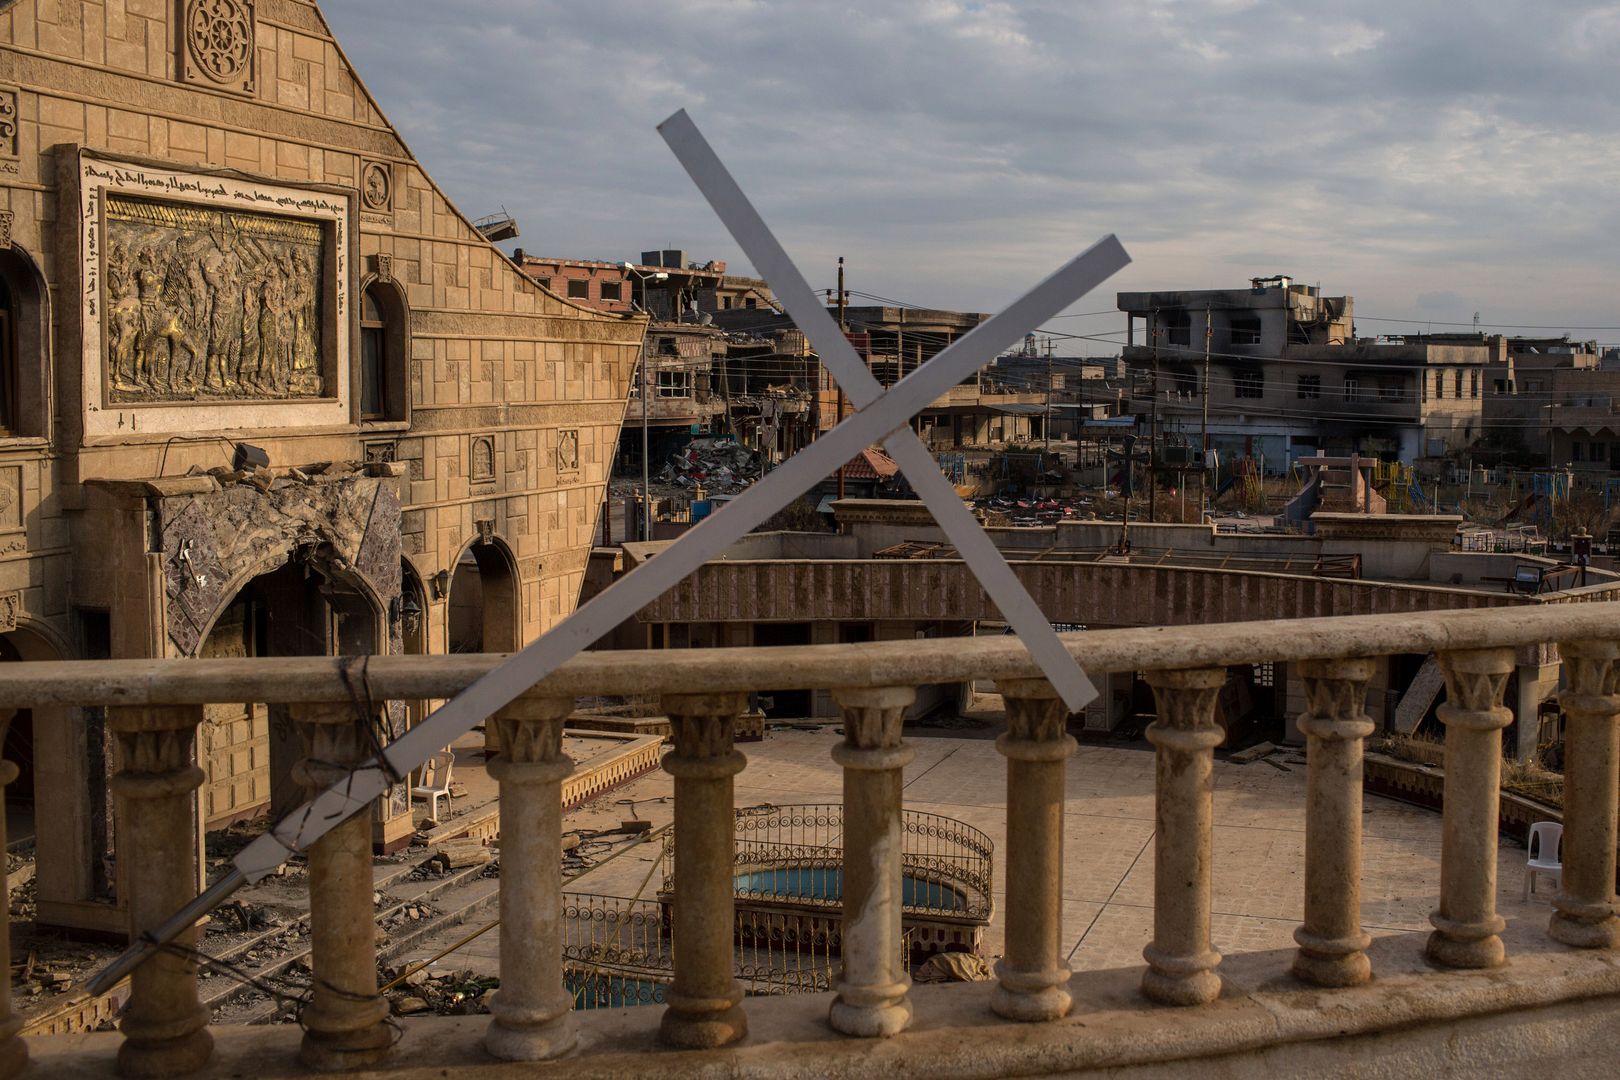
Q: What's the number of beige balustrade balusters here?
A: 11